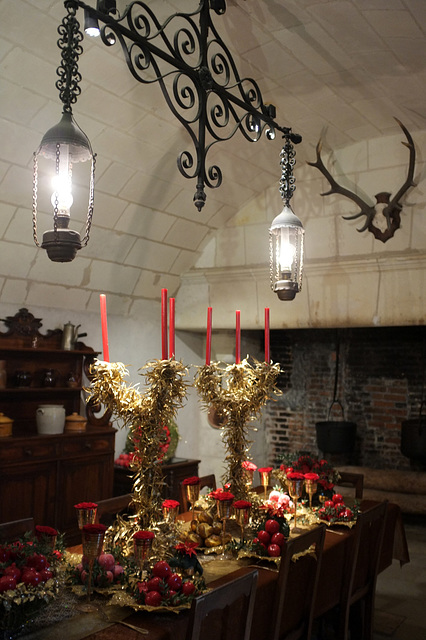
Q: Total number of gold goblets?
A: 12